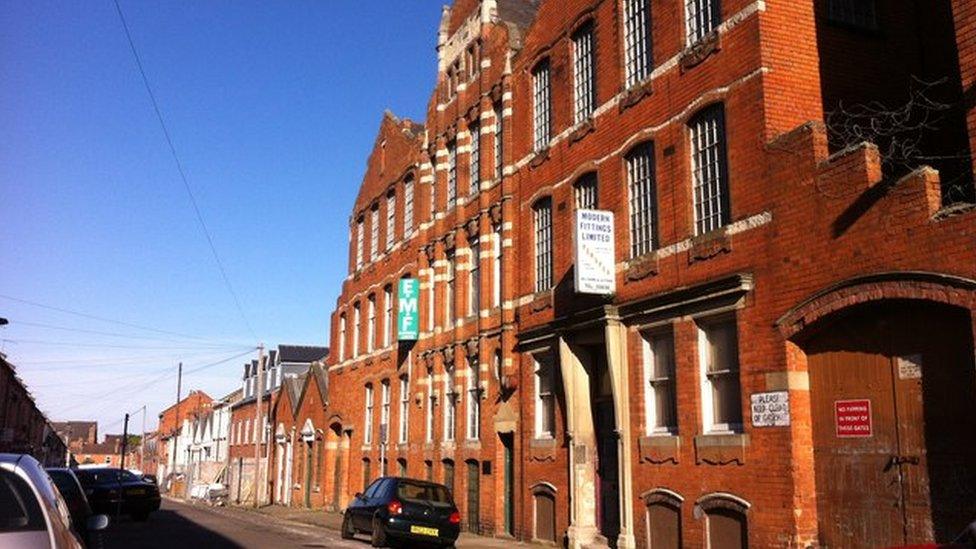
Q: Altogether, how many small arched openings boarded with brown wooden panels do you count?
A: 3